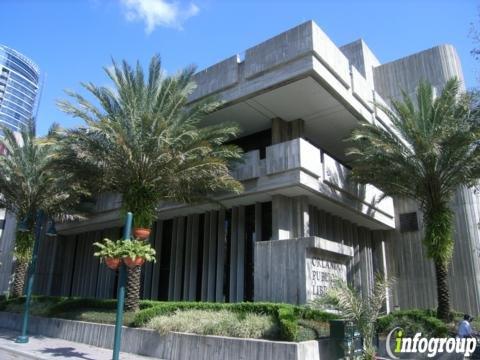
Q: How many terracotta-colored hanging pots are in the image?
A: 3